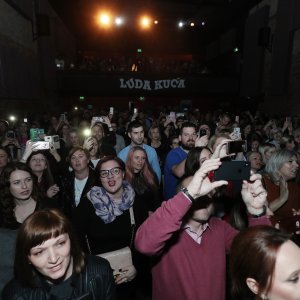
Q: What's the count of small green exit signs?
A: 4